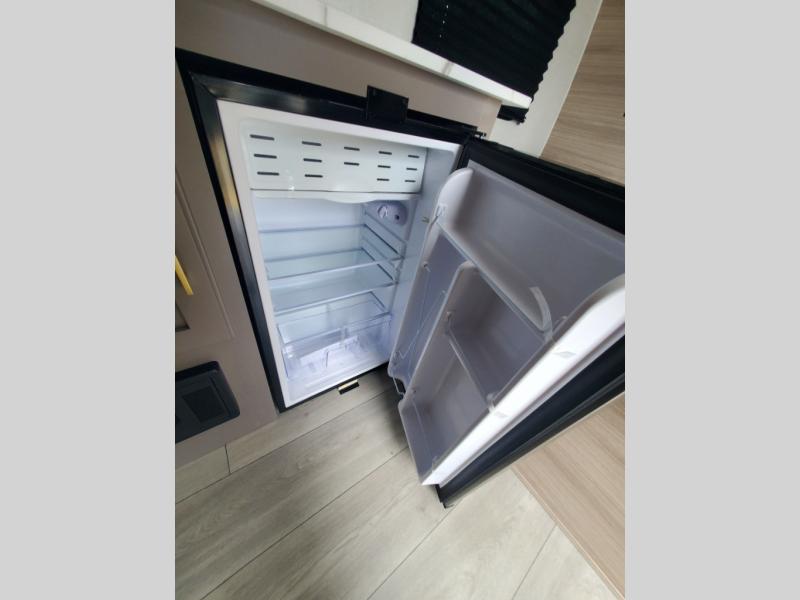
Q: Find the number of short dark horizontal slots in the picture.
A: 14